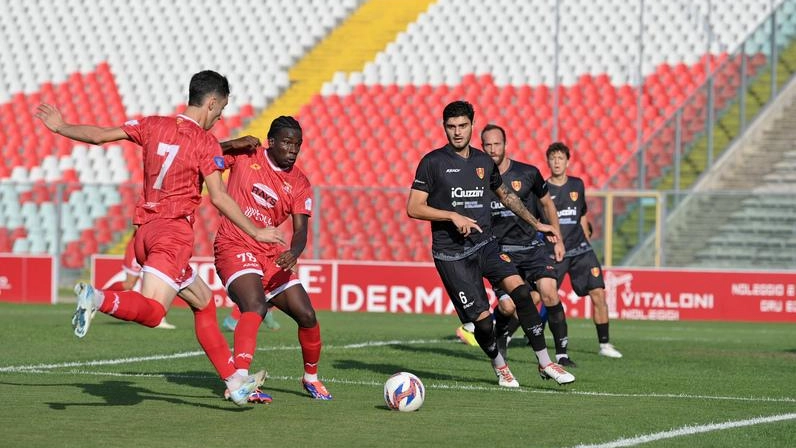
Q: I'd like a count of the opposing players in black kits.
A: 3